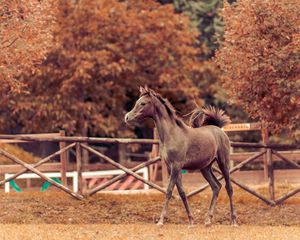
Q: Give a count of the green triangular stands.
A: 2